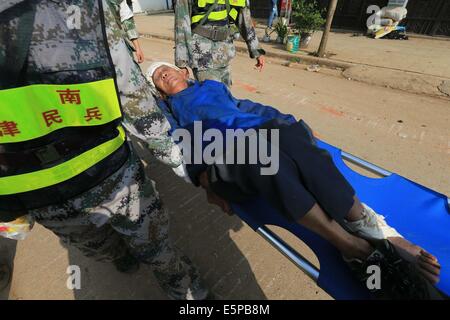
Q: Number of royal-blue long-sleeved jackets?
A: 1